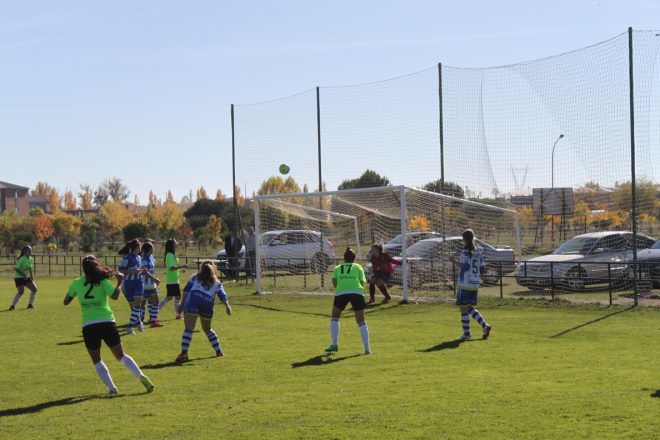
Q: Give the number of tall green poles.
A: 4